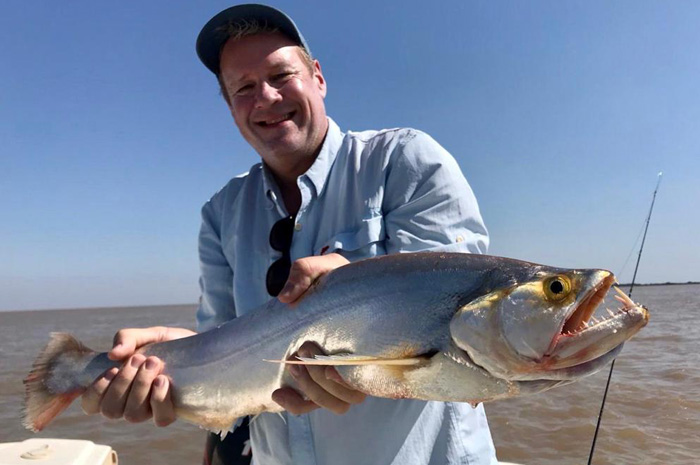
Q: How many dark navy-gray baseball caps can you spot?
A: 1